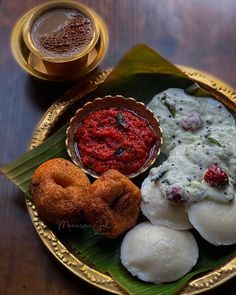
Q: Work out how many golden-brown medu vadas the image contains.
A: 2